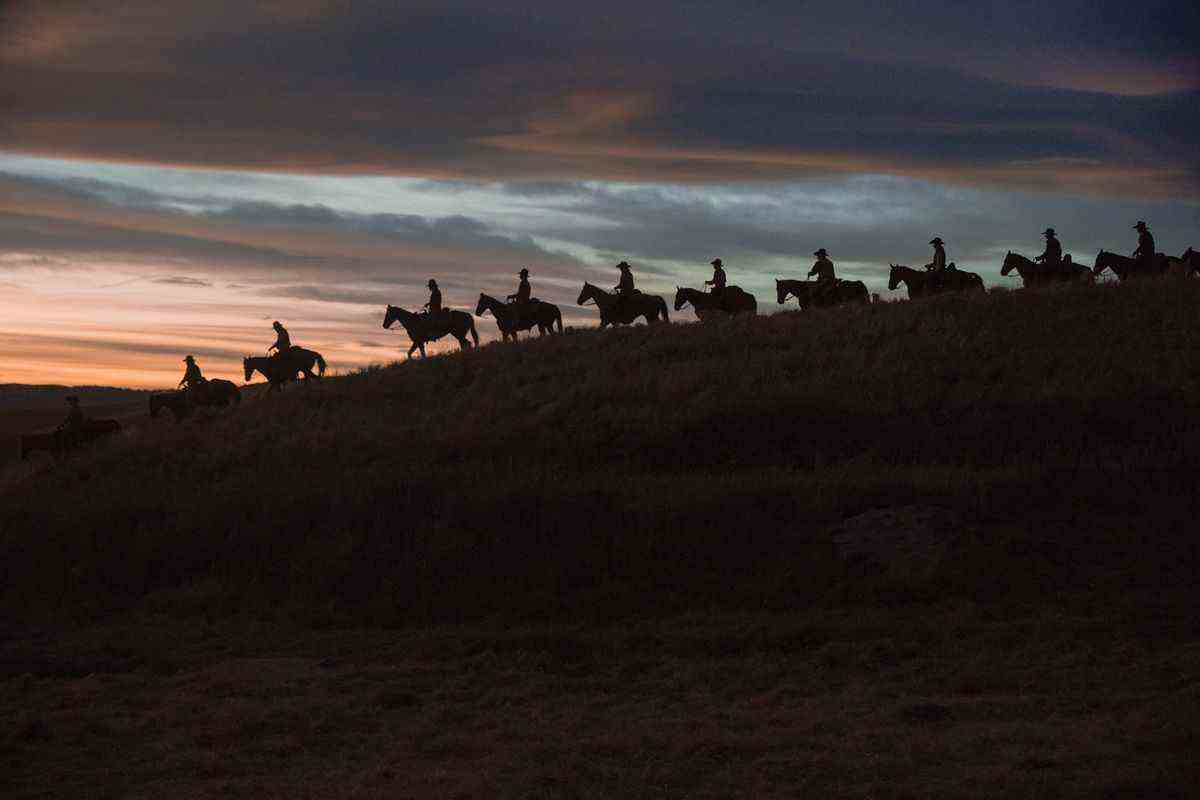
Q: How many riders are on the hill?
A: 11